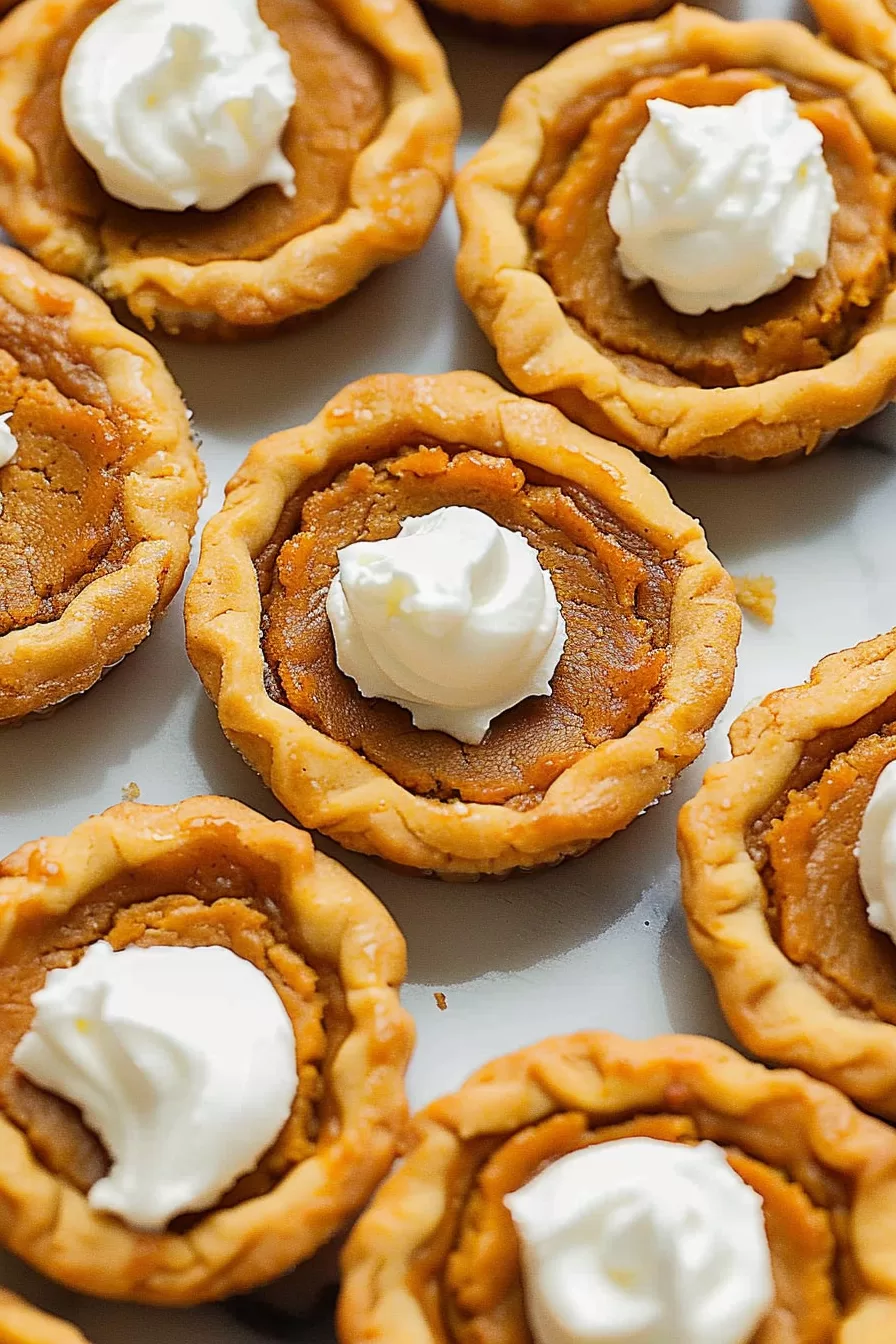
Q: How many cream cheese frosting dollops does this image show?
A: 7